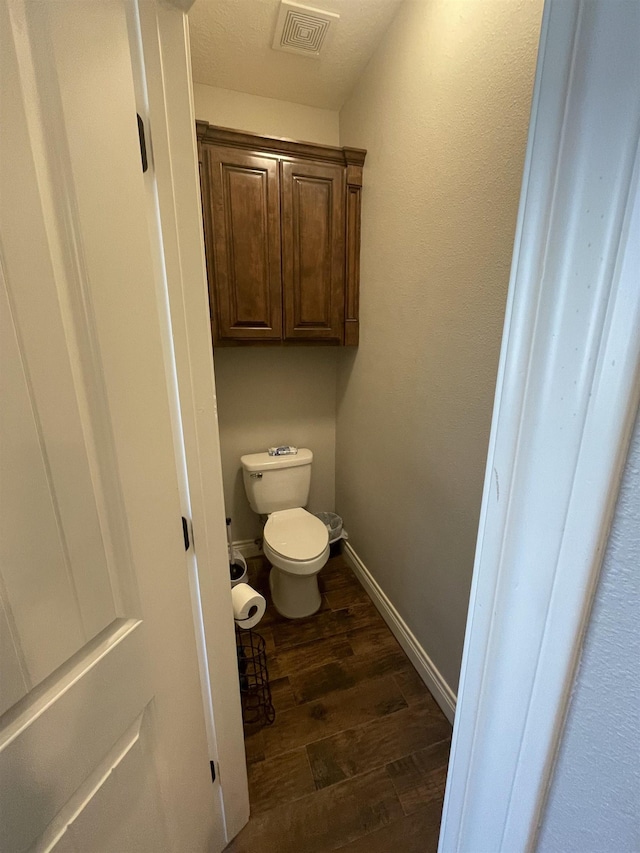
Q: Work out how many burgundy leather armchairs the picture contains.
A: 0